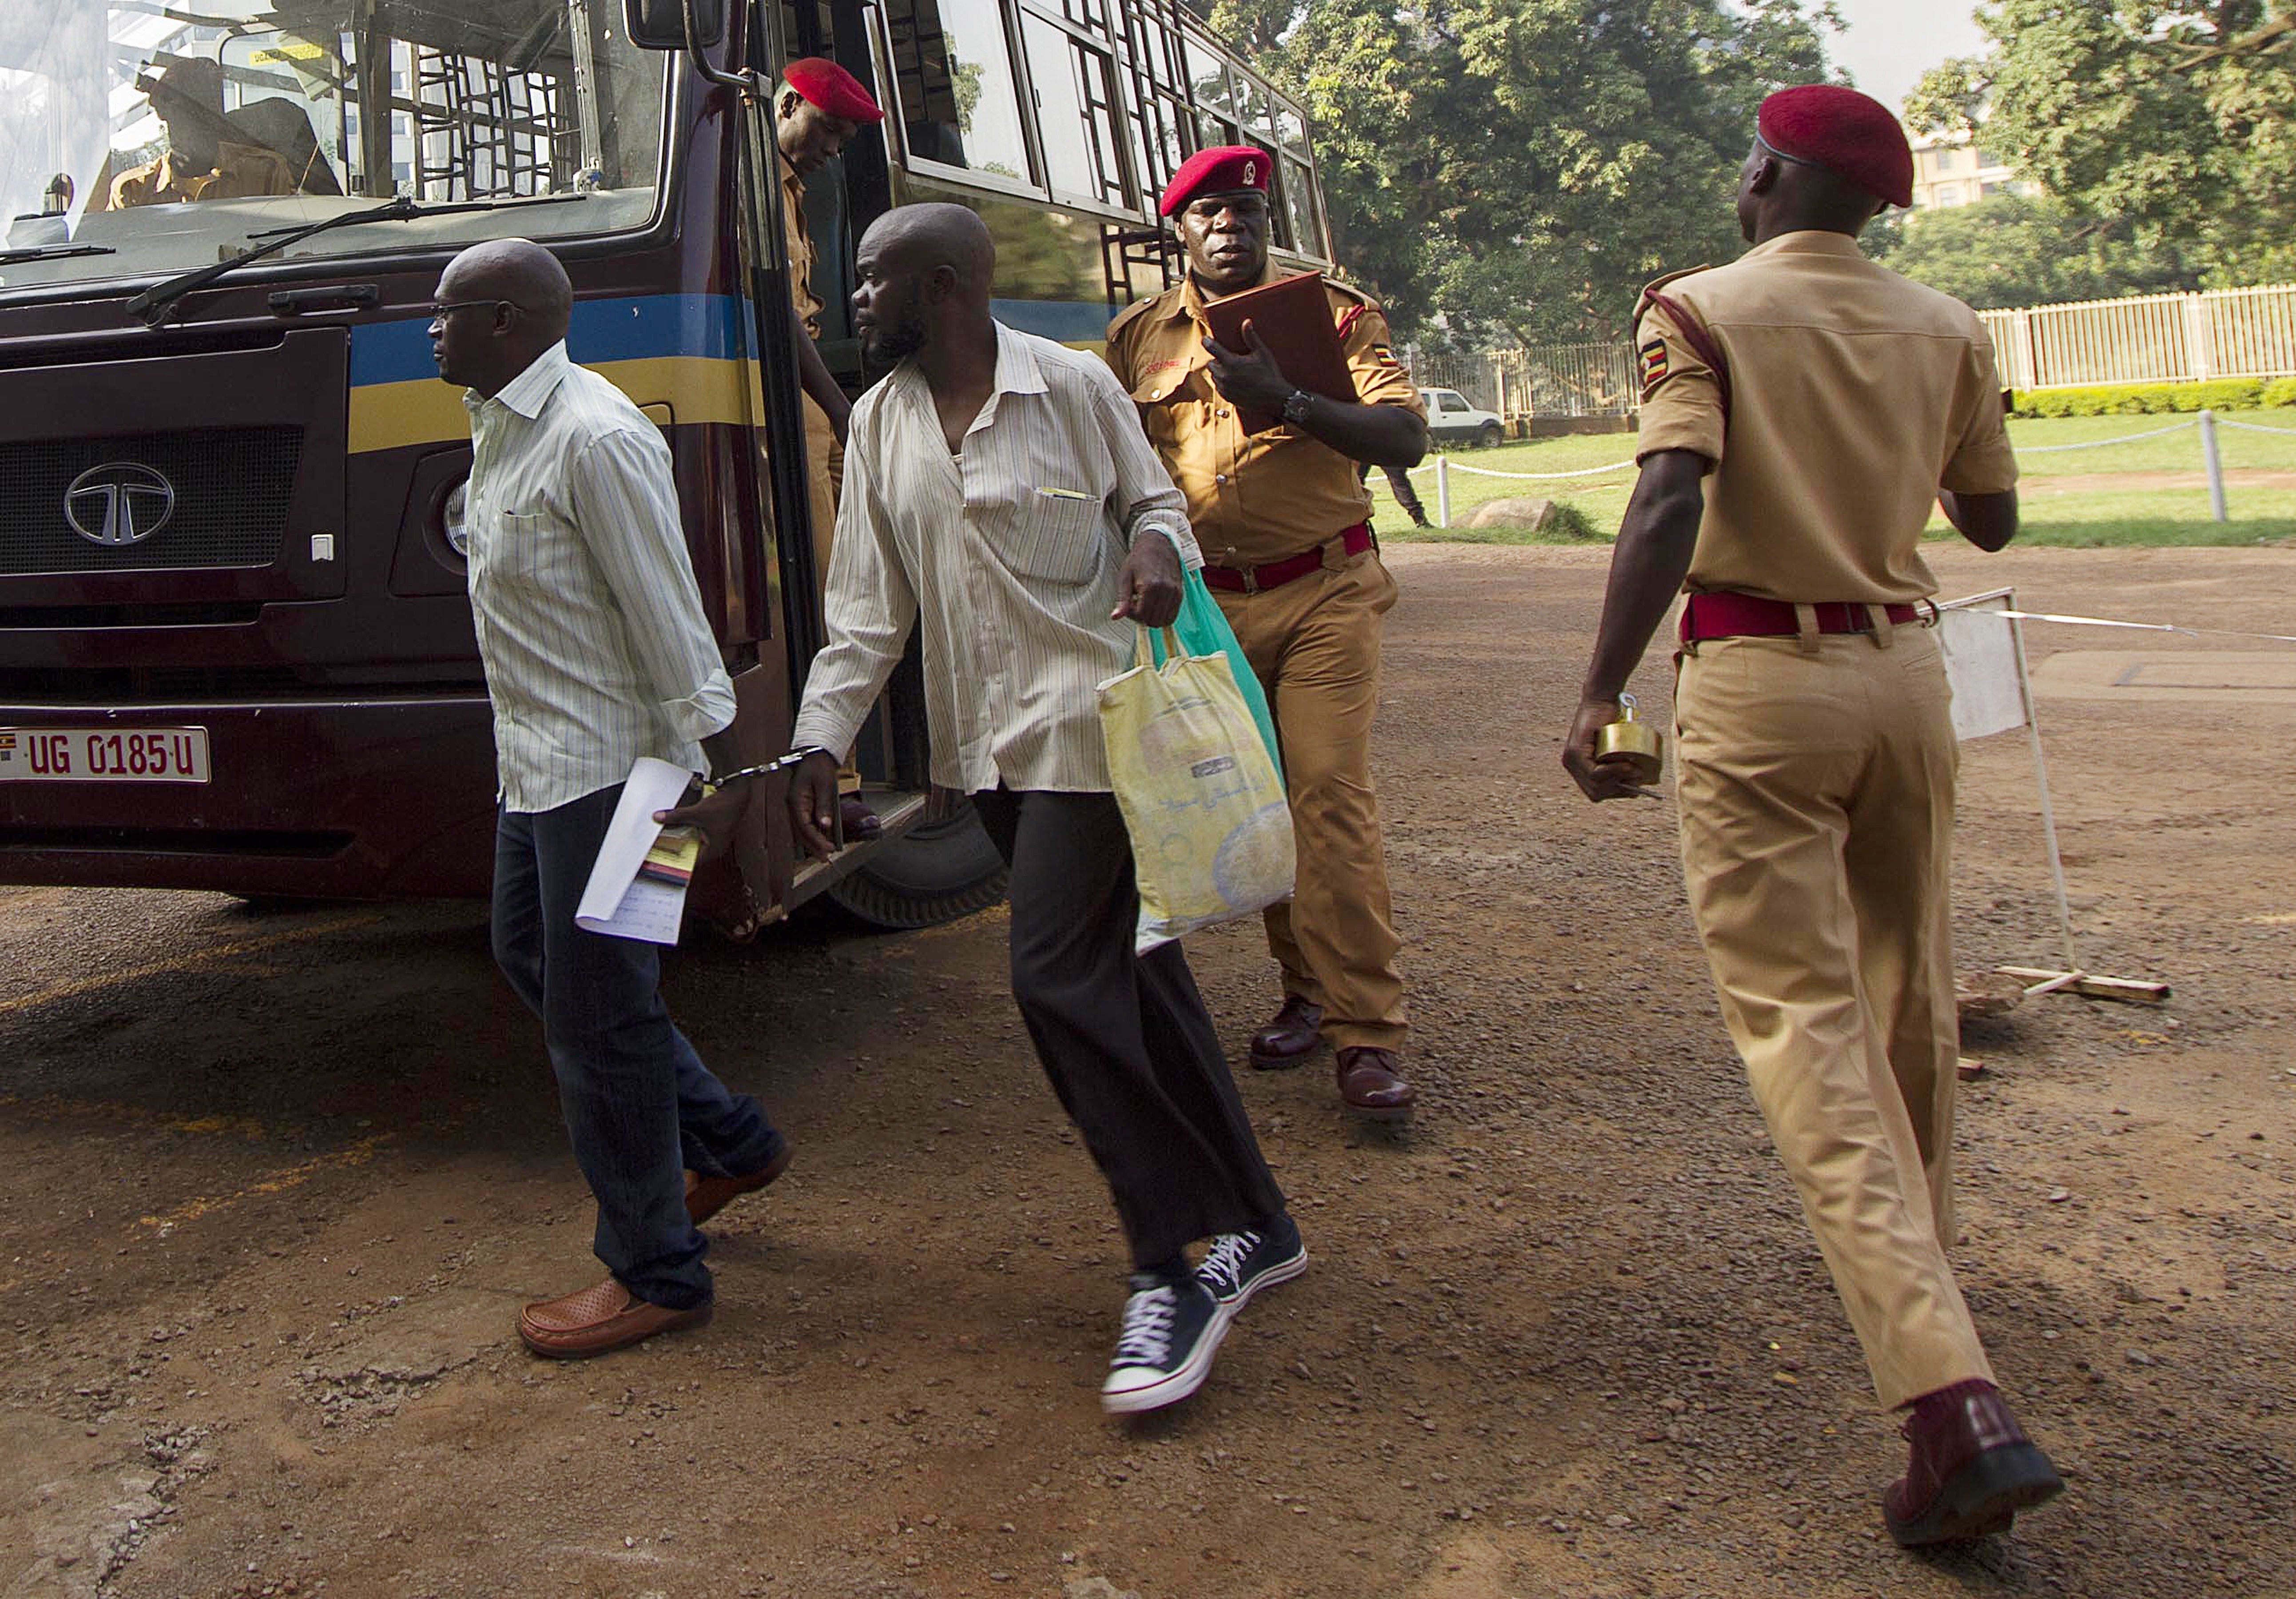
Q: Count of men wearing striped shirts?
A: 2